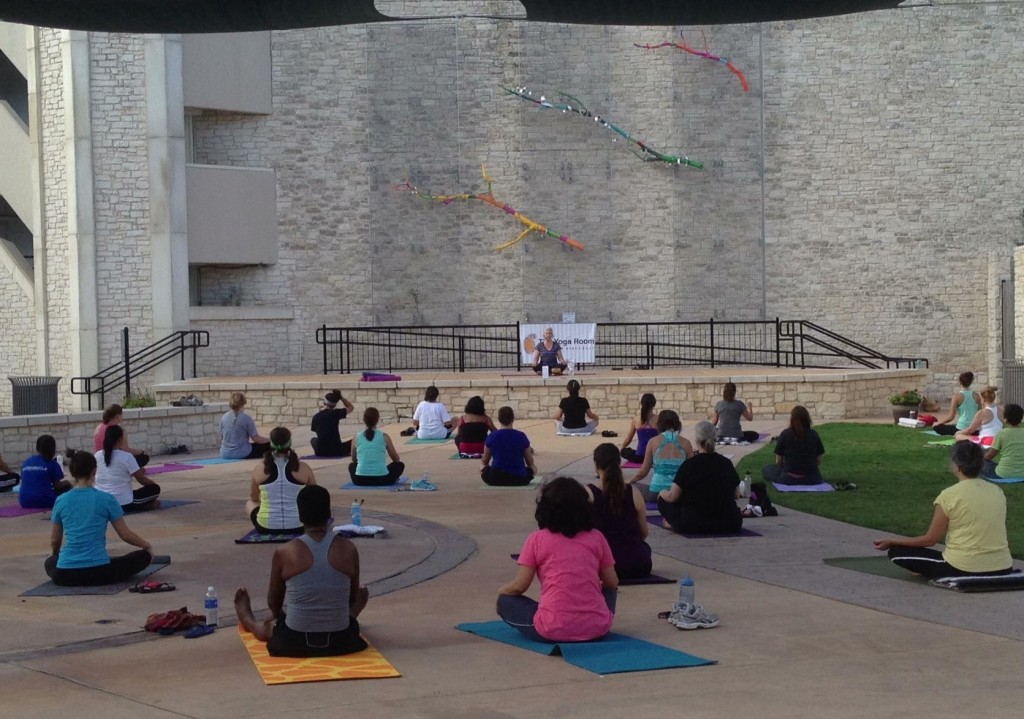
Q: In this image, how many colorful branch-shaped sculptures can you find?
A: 3